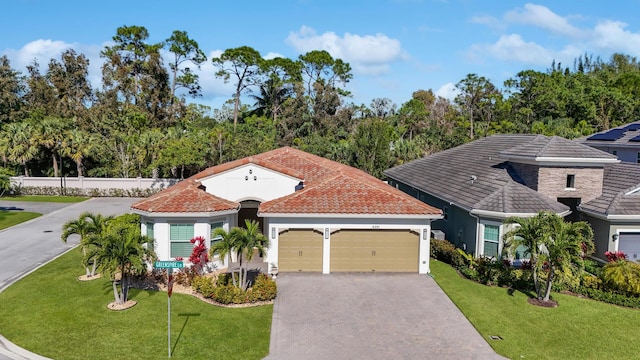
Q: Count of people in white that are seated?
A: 0